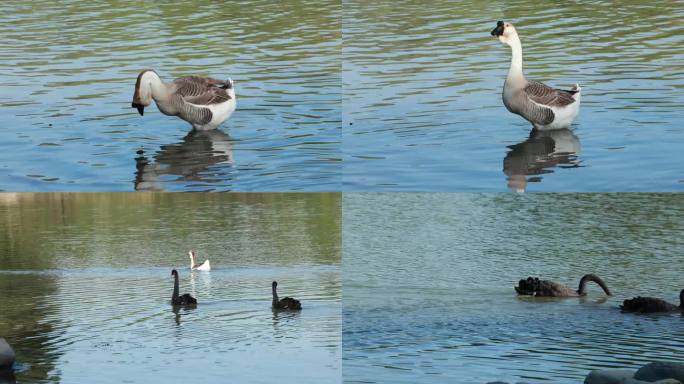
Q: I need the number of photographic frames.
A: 4